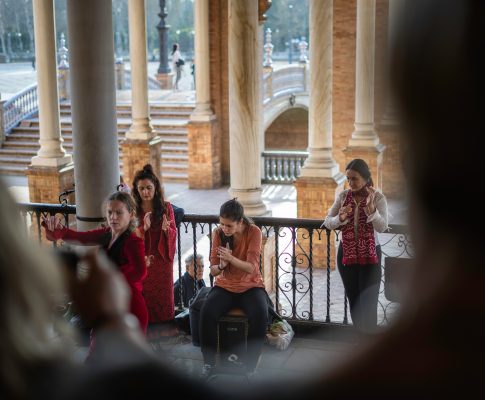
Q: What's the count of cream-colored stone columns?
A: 6